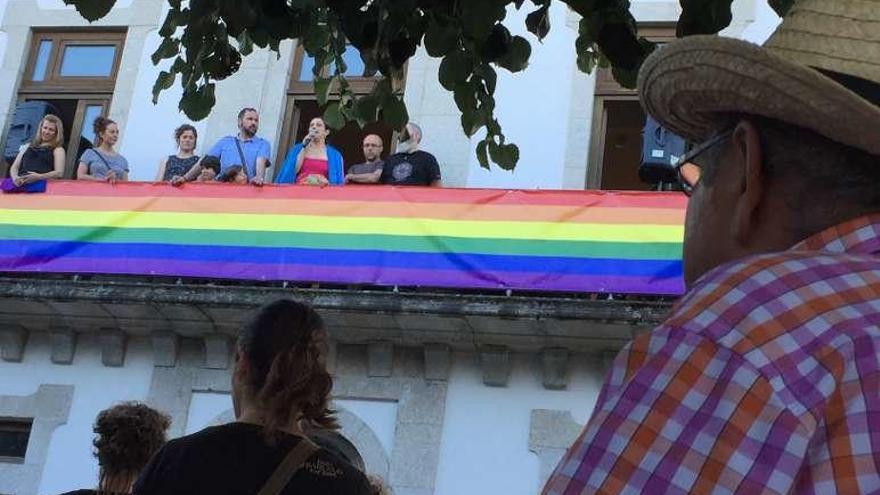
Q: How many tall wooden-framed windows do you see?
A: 3